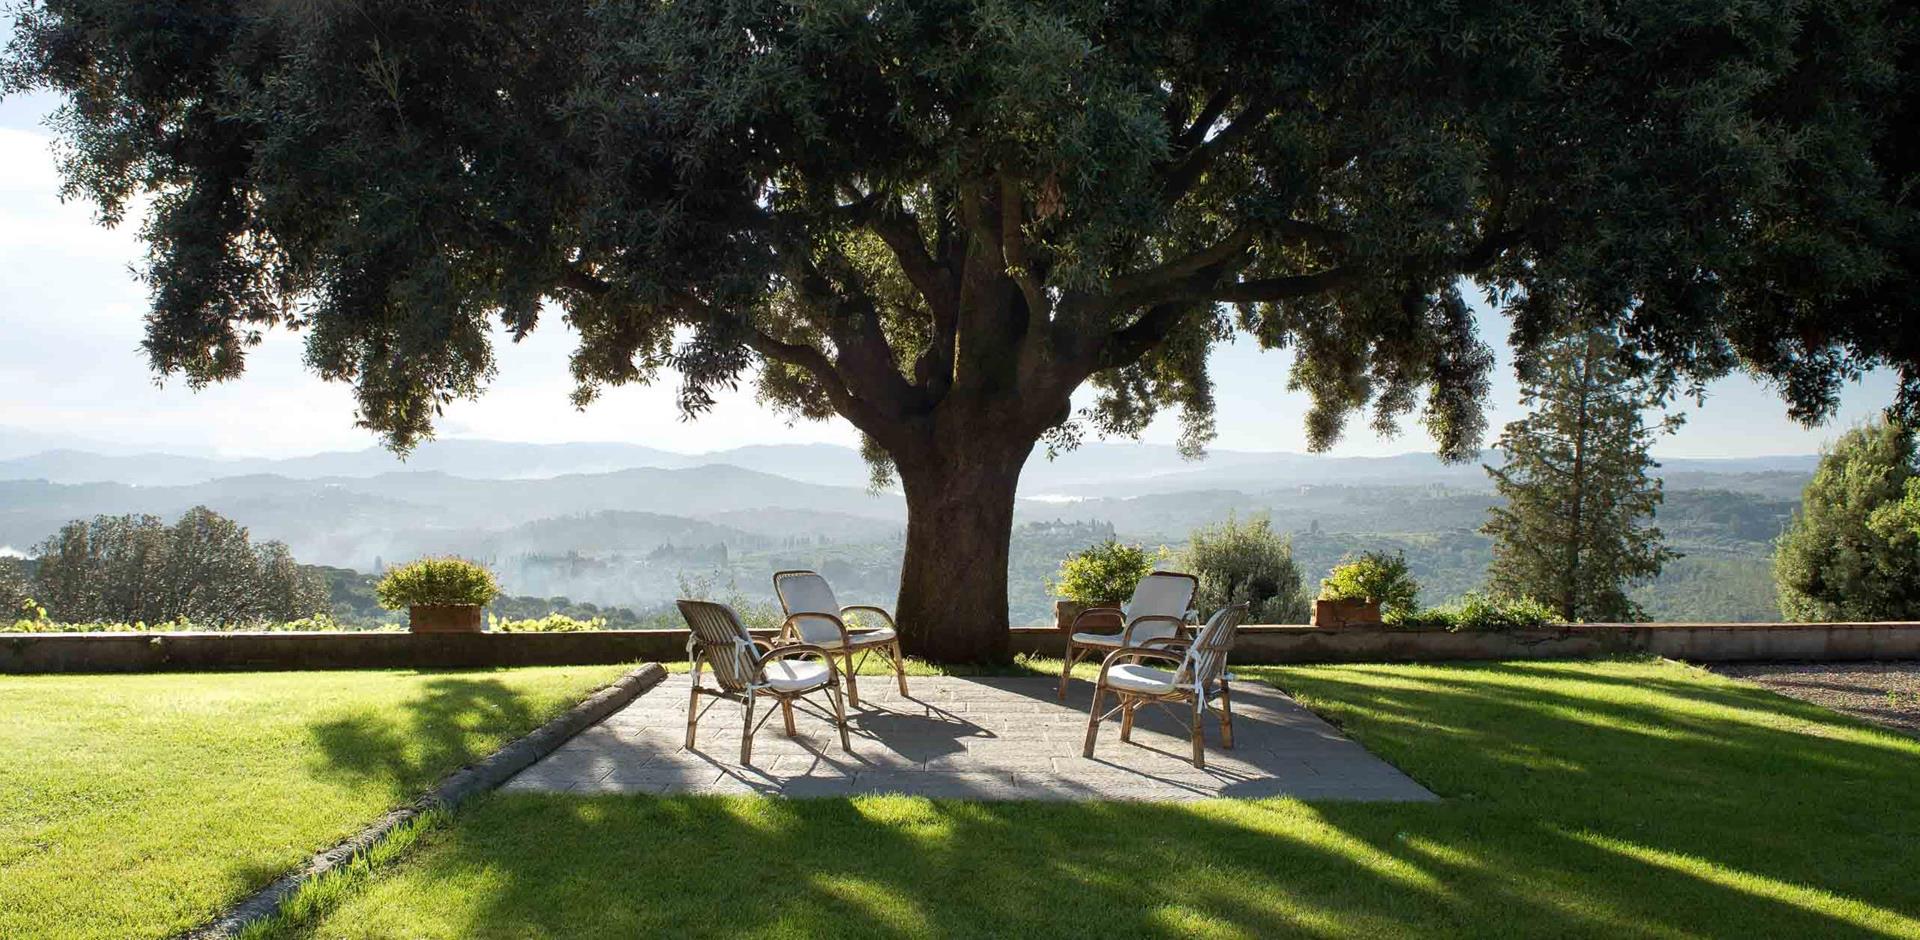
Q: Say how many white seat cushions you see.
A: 4